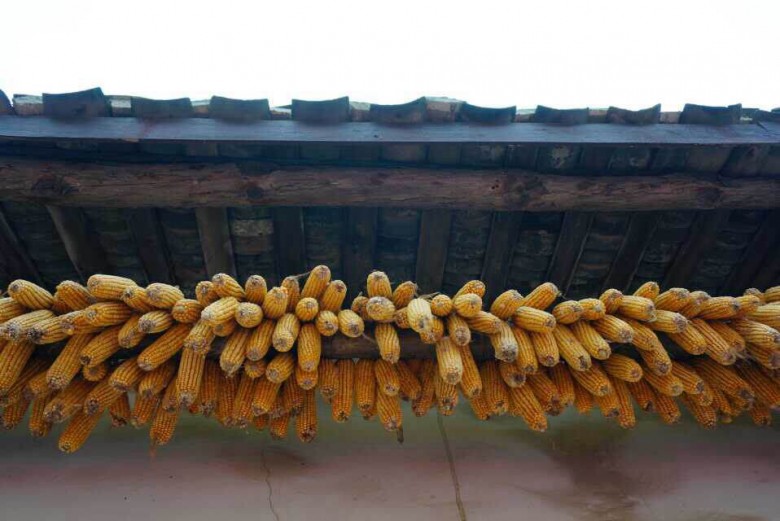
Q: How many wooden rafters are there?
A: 12